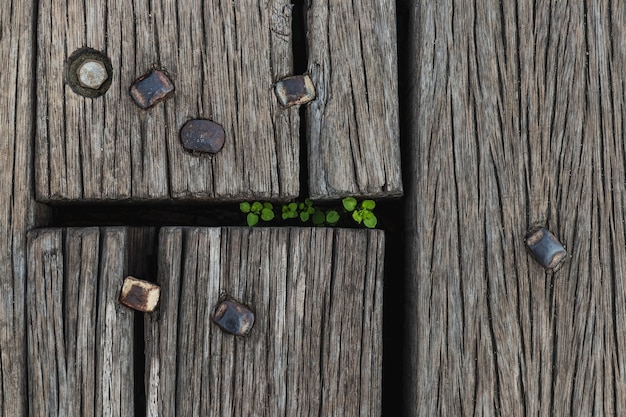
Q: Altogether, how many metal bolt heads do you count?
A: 7